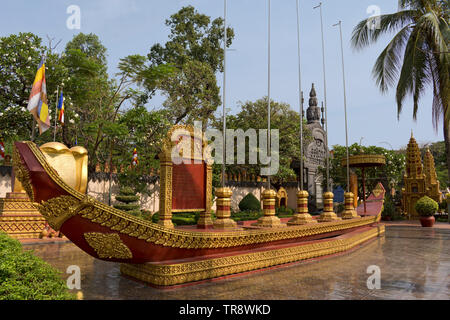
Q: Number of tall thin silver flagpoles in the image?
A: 5